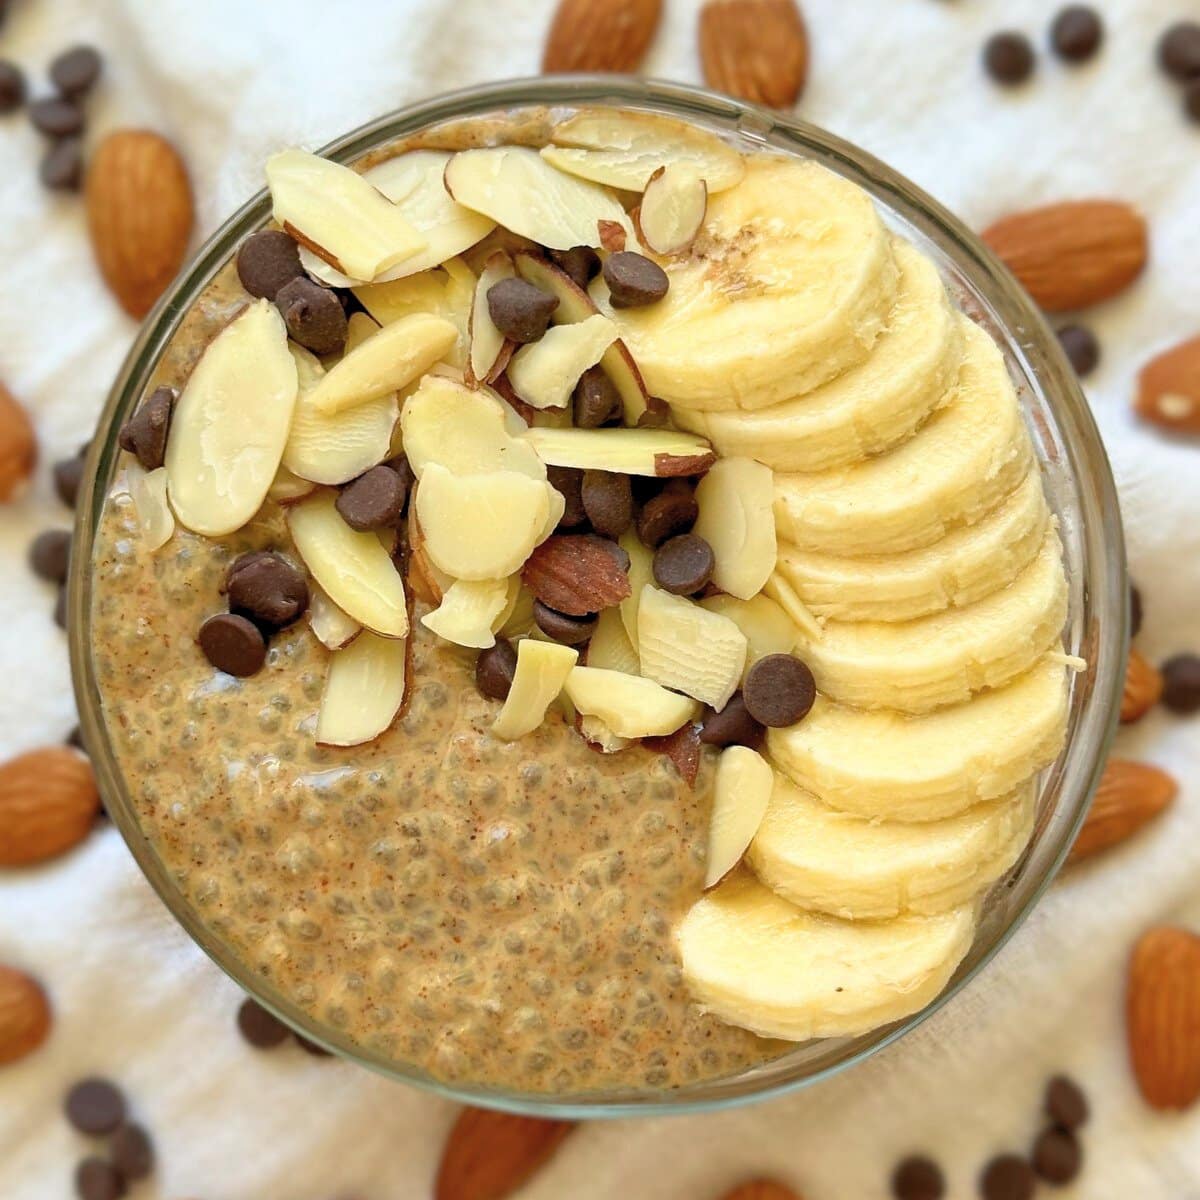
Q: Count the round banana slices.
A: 8